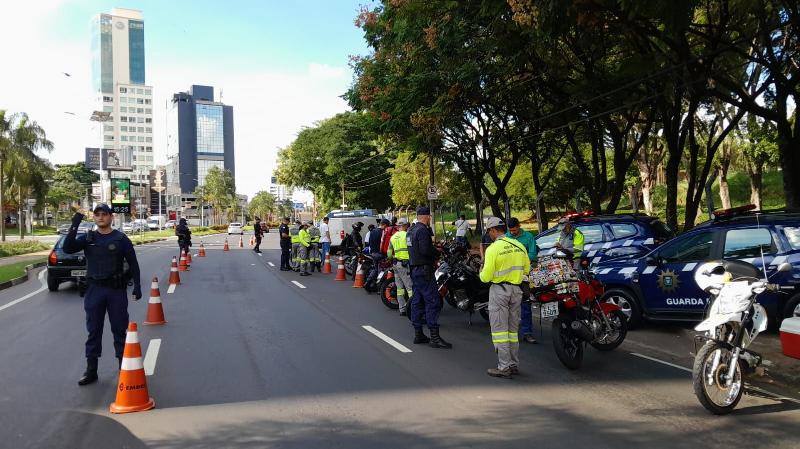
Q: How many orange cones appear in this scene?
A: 13